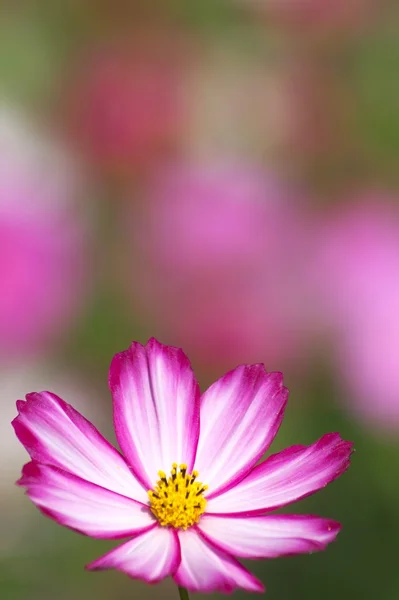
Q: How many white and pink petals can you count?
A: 8